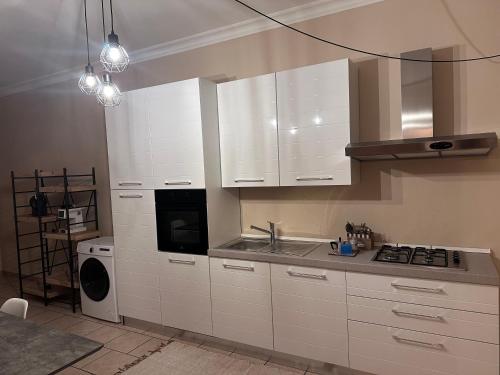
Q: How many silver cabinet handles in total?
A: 11